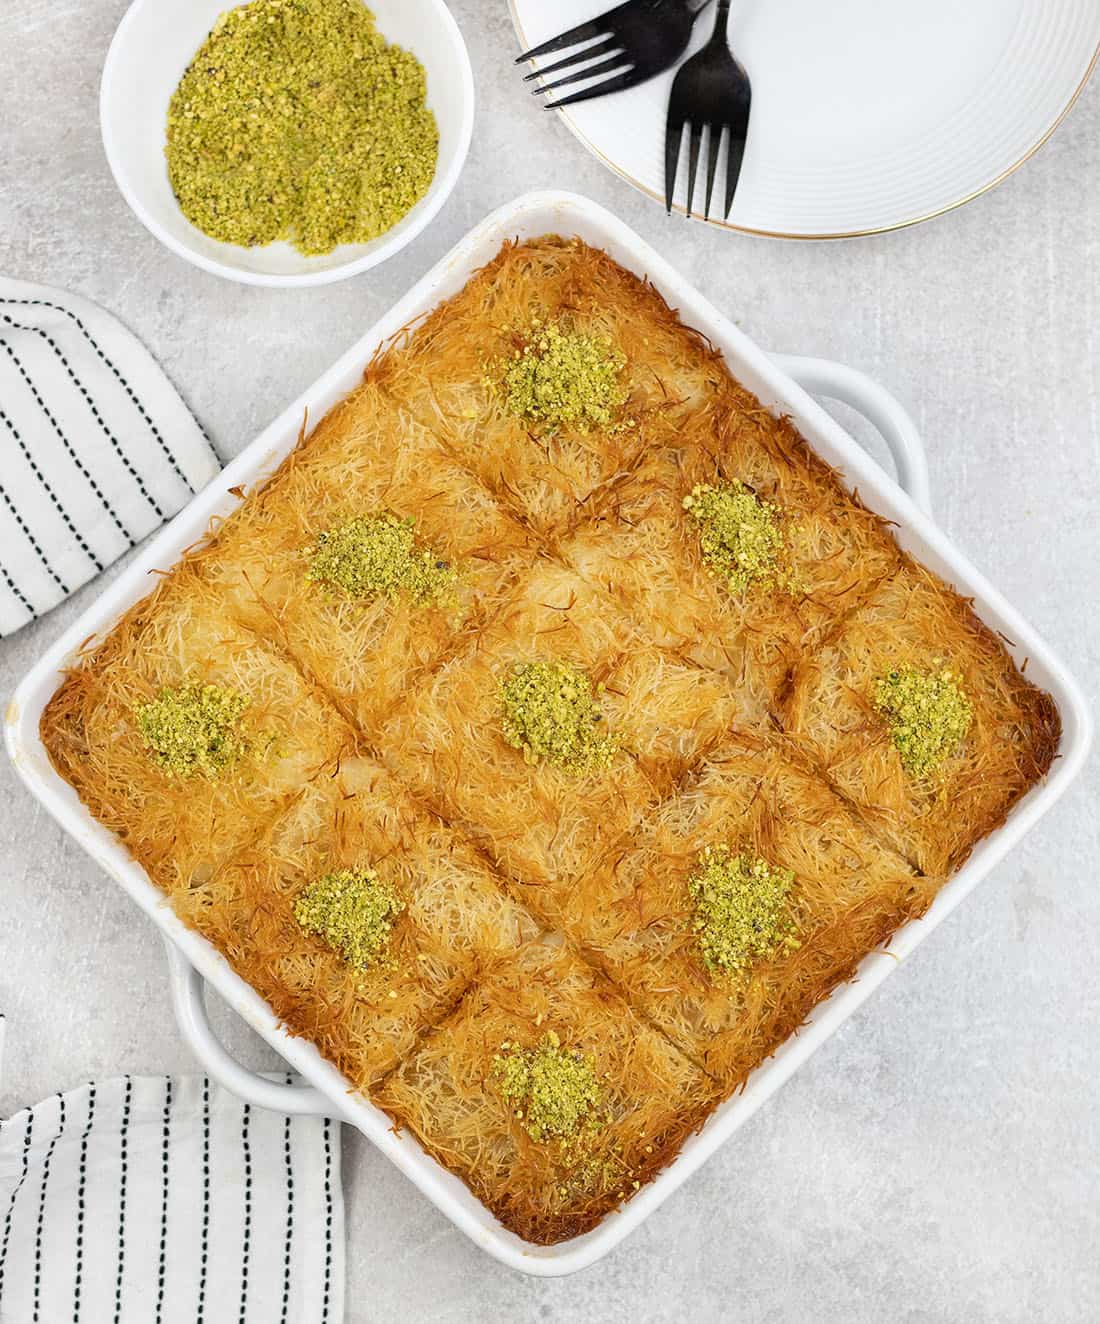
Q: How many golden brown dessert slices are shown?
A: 9